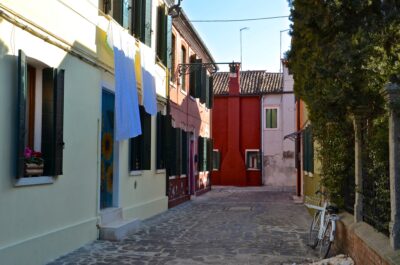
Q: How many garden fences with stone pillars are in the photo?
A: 1